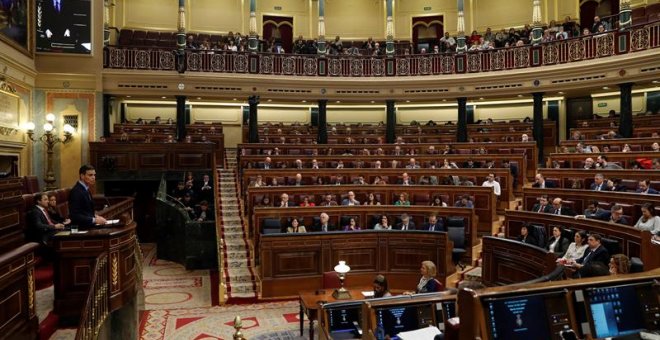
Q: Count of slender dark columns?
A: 8